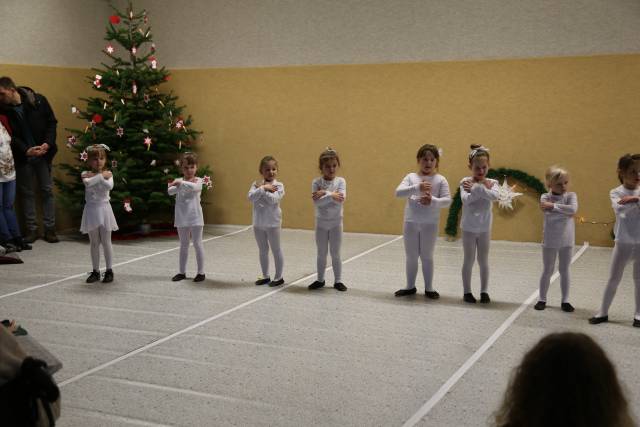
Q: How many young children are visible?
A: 8